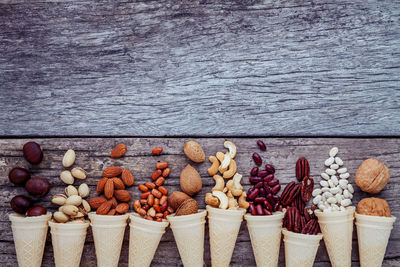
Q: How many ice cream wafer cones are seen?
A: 10